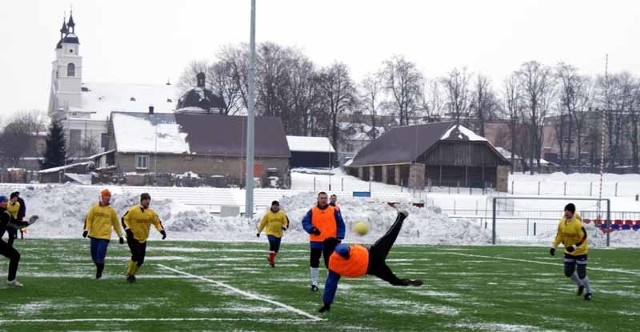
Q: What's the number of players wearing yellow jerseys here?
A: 5